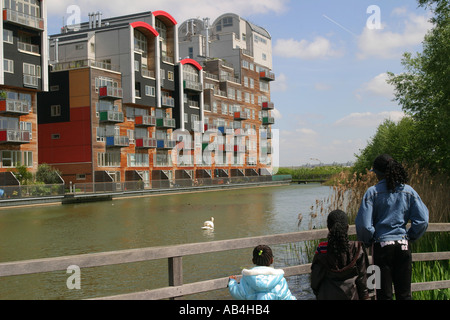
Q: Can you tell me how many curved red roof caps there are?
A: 3